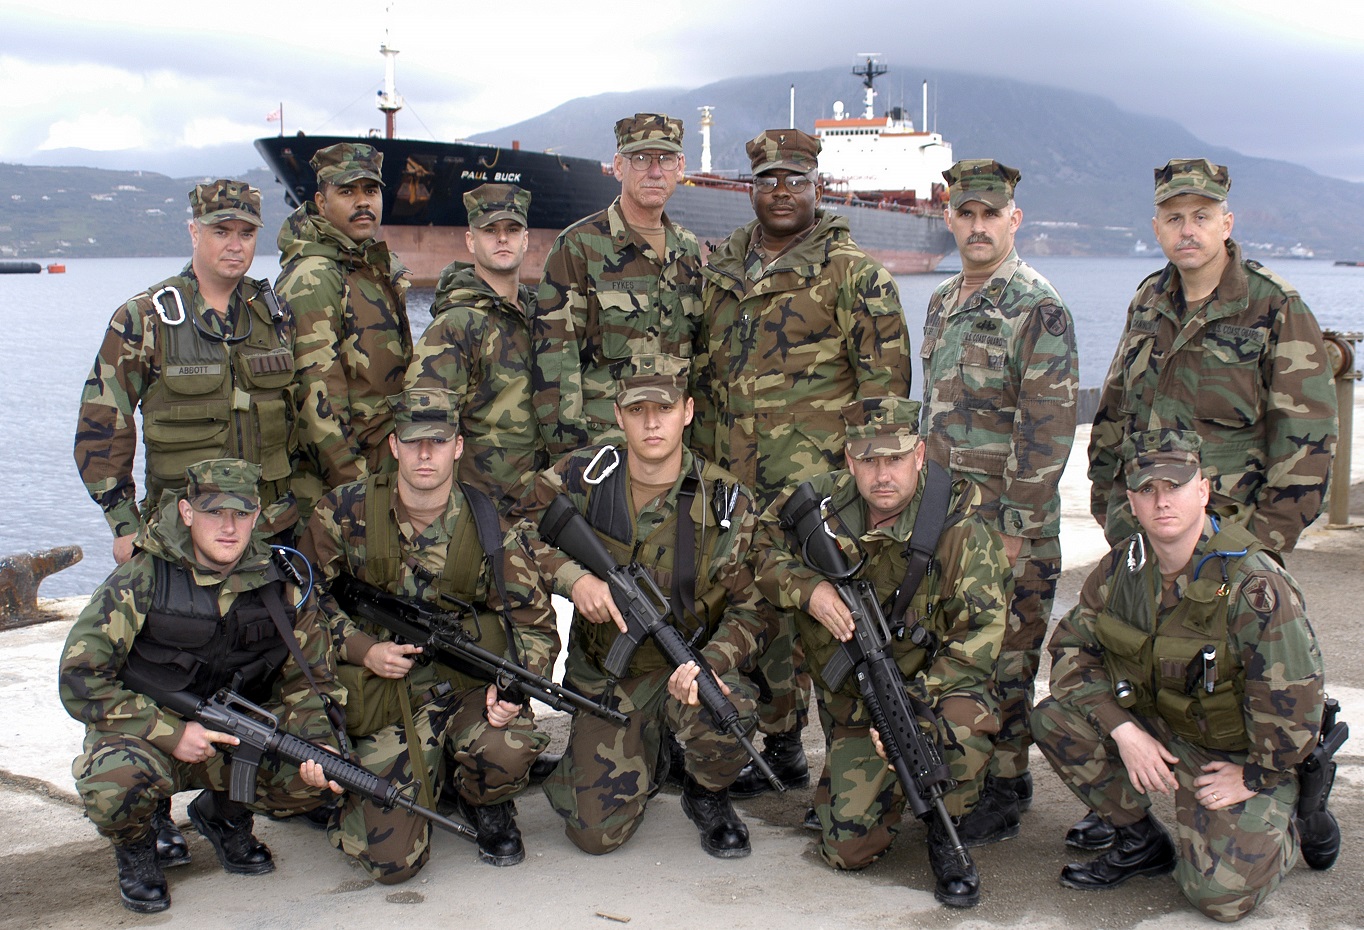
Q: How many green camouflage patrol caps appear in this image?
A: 12